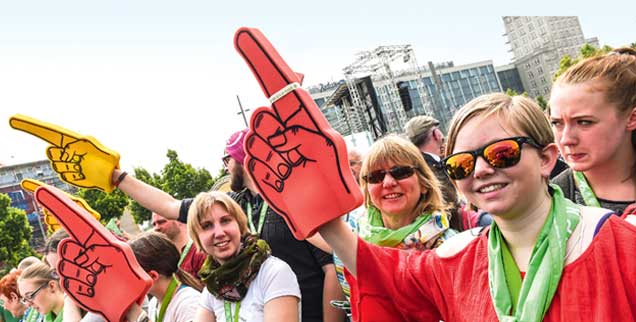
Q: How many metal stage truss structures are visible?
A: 1